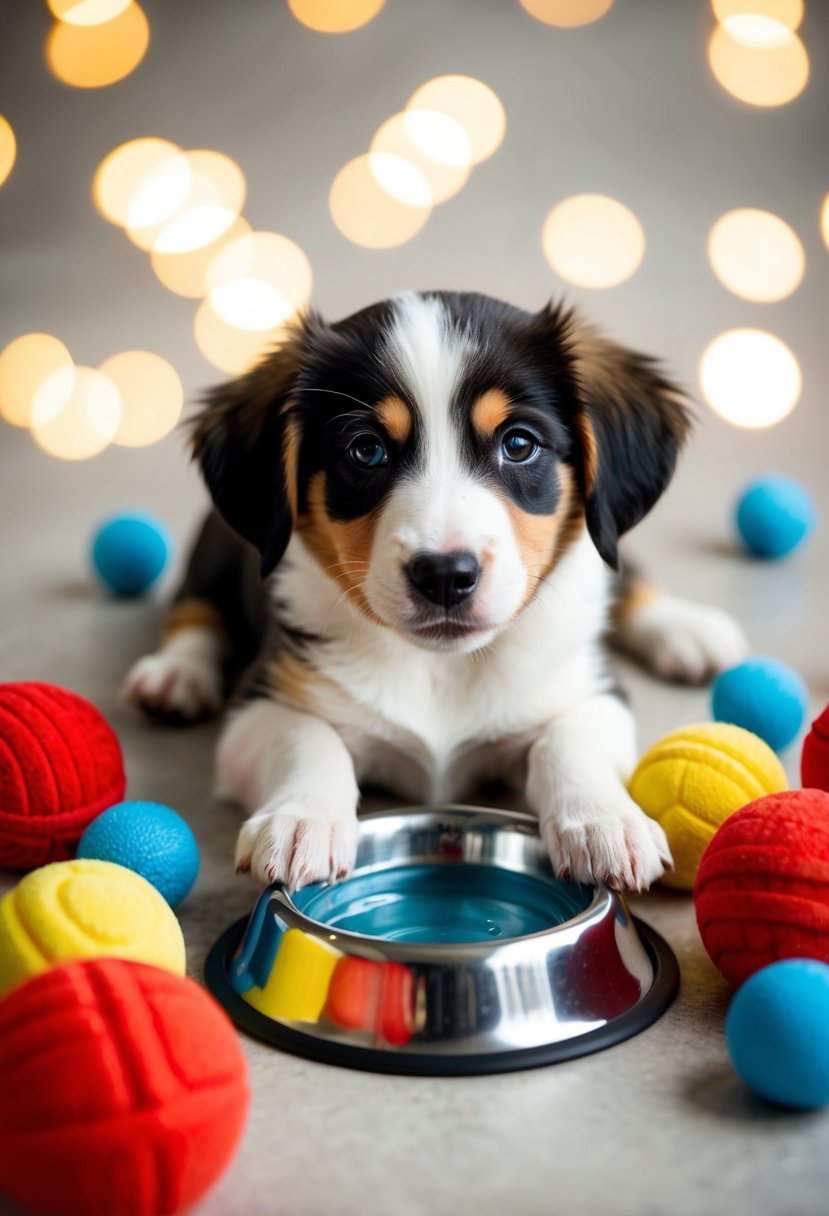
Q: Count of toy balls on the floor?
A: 11